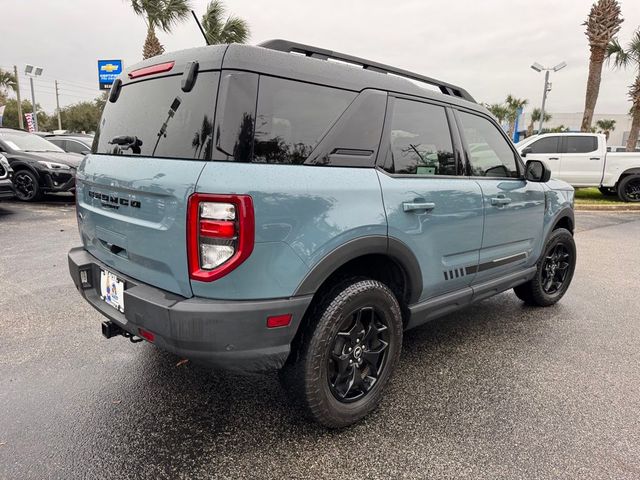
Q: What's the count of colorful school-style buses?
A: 0